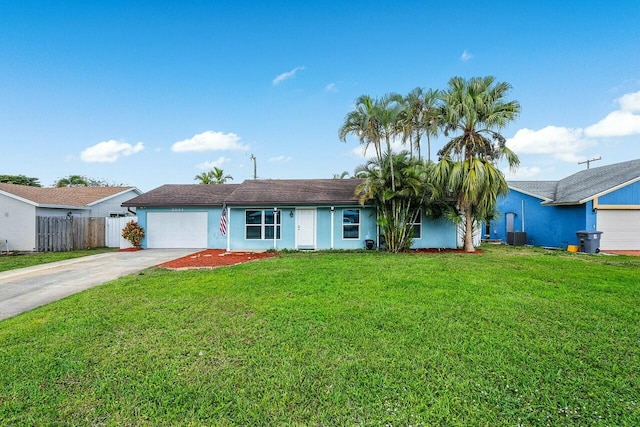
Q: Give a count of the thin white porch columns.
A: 4